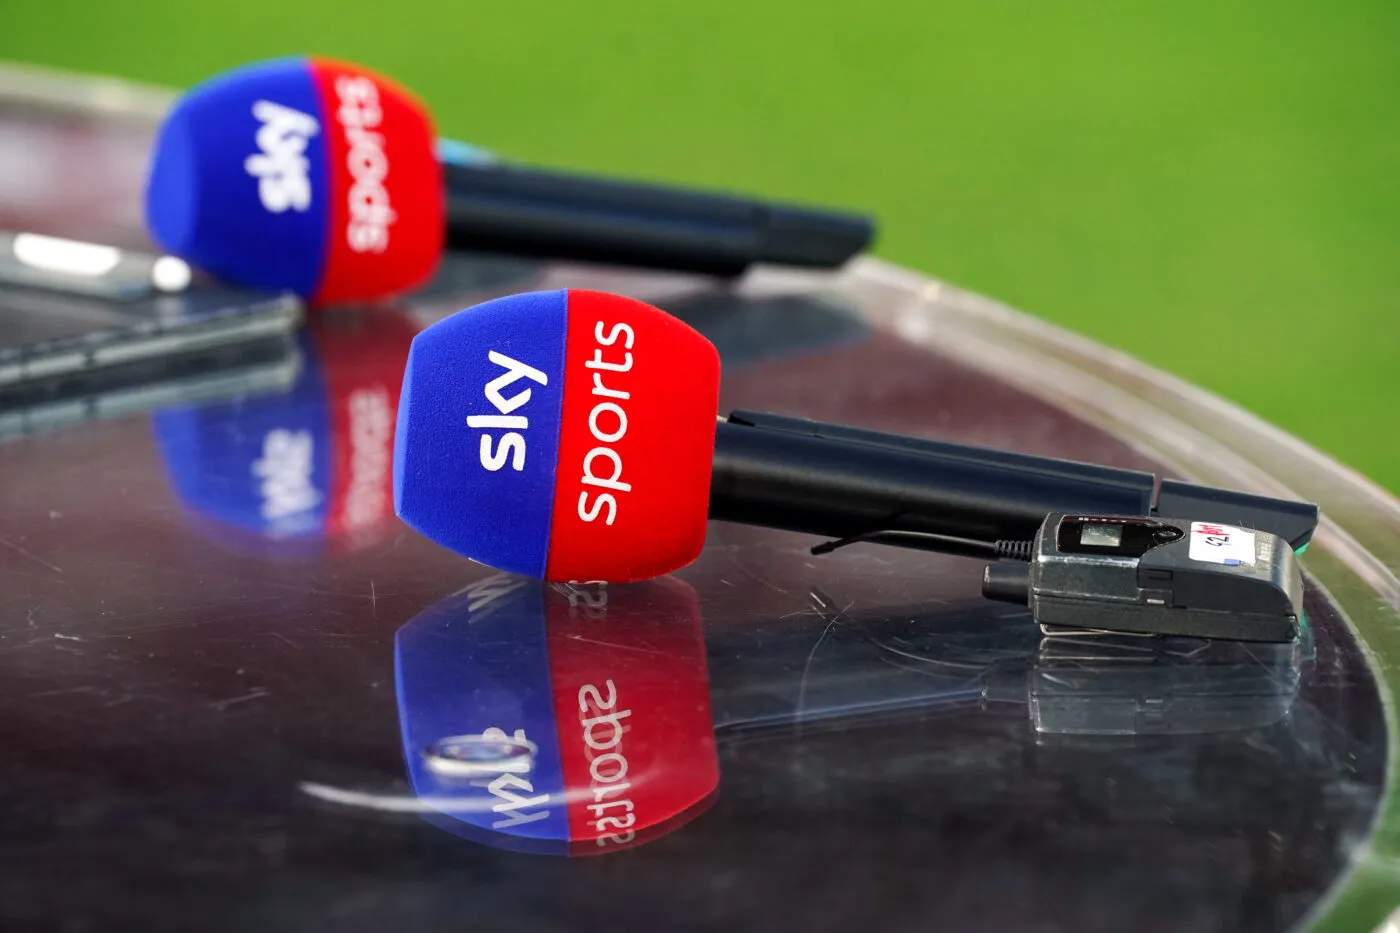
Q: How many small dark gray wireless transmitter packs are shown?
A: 1